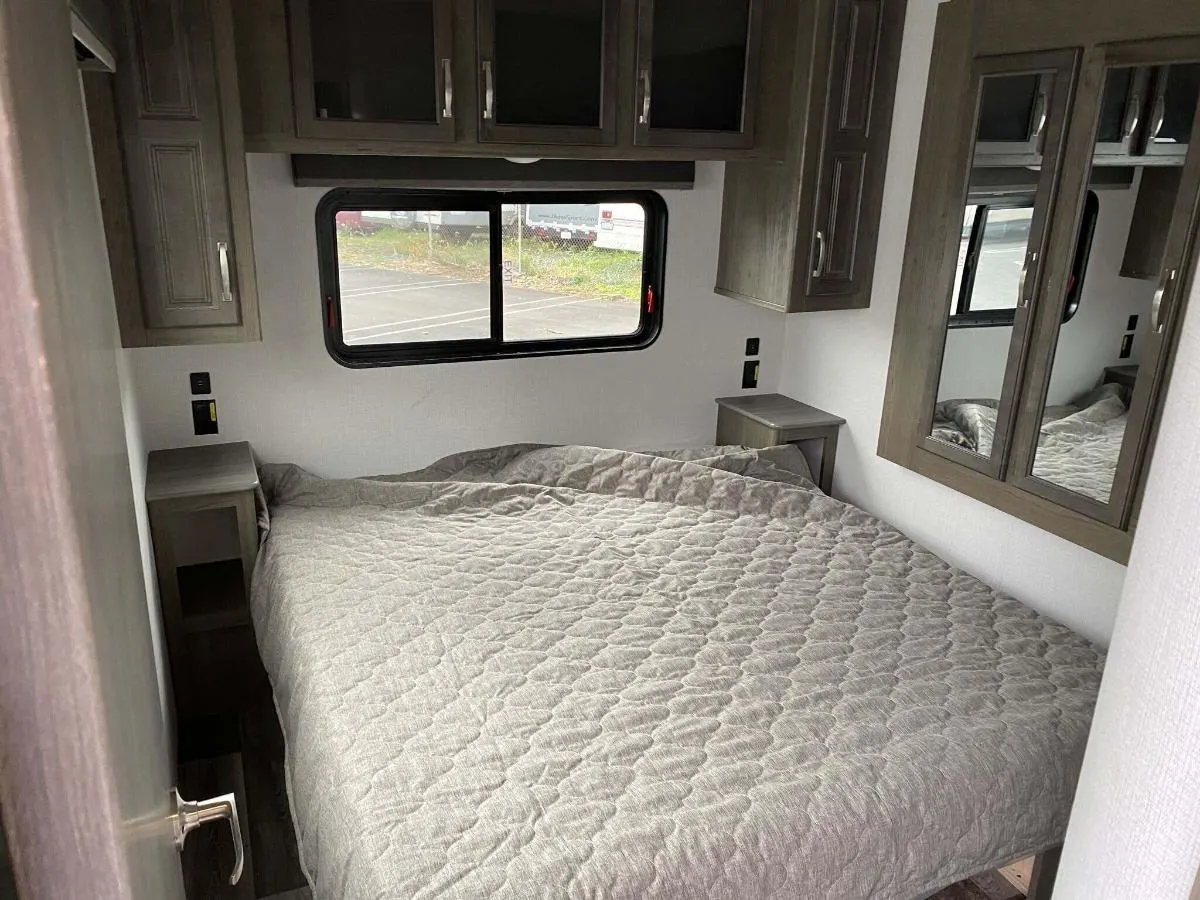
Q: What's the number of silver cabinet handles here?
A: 7